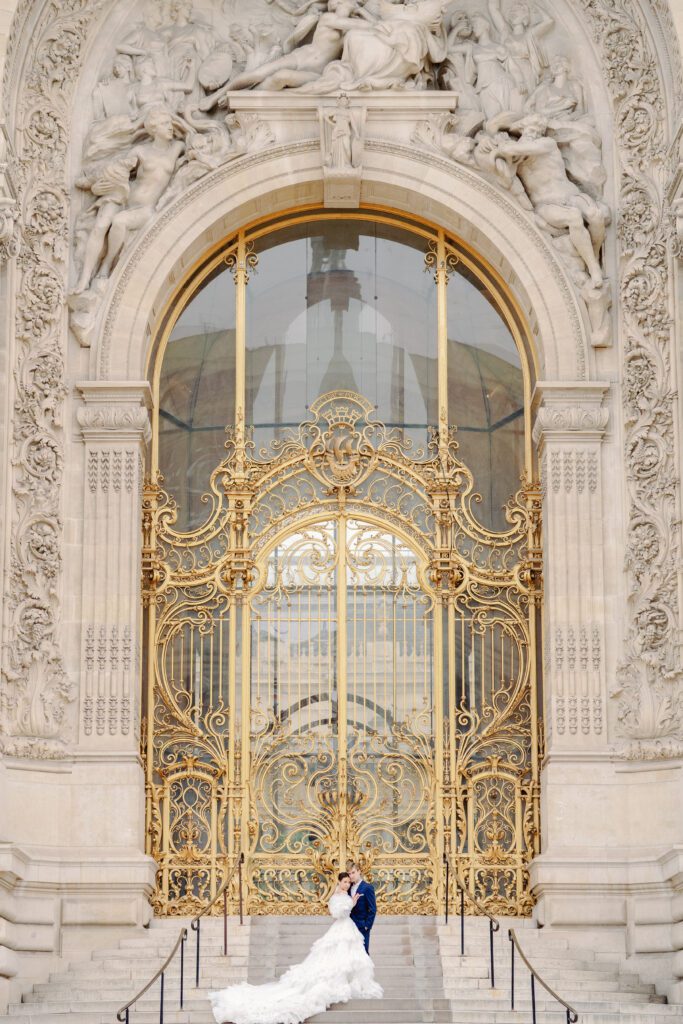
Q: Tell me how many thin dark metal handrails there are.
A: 4